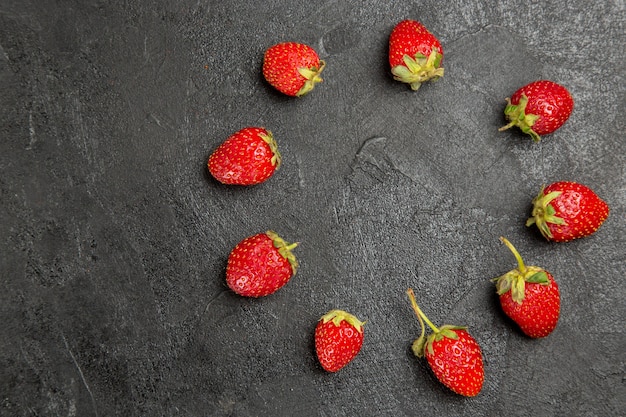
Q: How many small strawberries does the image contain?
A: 9